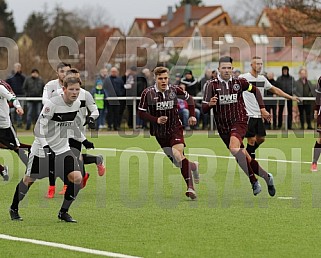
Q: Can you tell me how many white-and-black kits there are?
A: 5